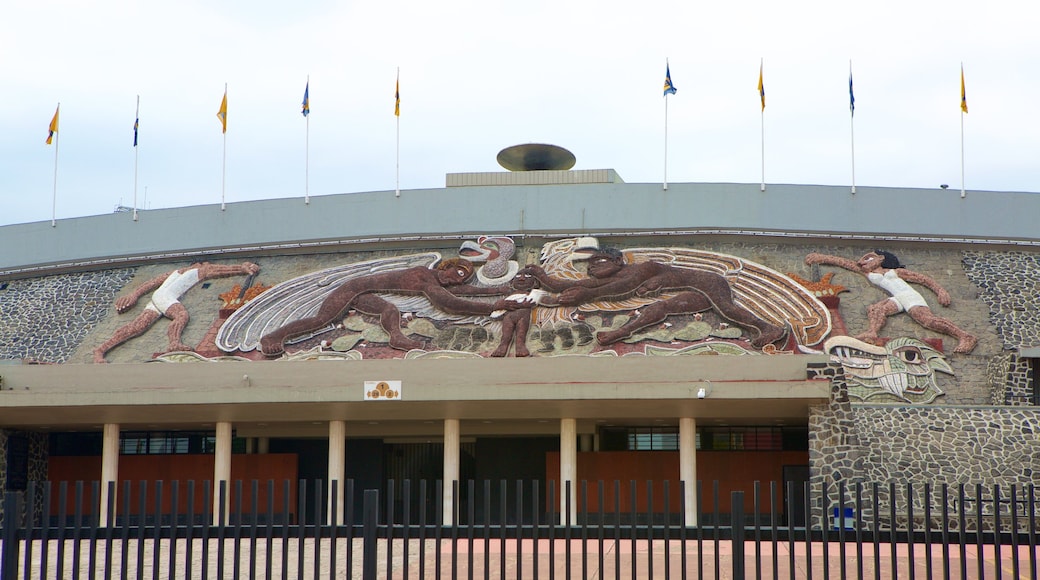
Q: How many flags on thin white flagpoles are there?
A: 9